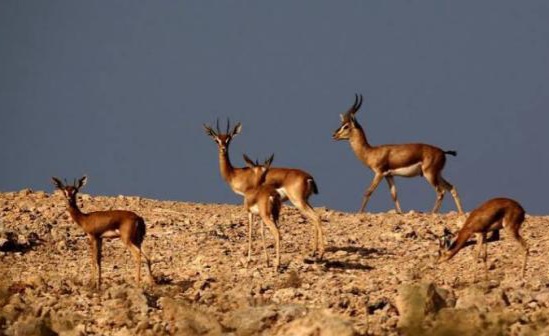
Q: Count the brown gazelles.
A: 5